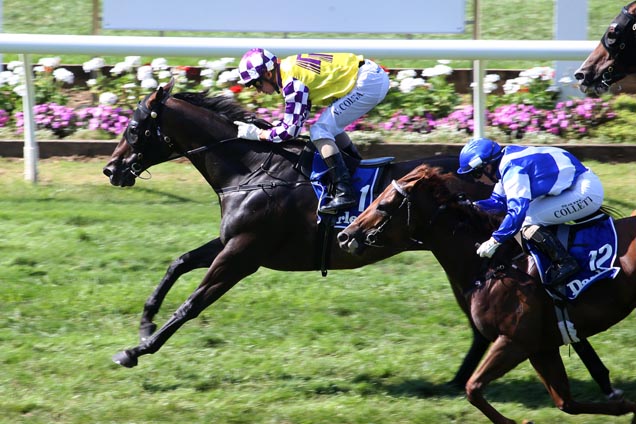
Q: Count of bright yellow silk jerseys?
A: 1